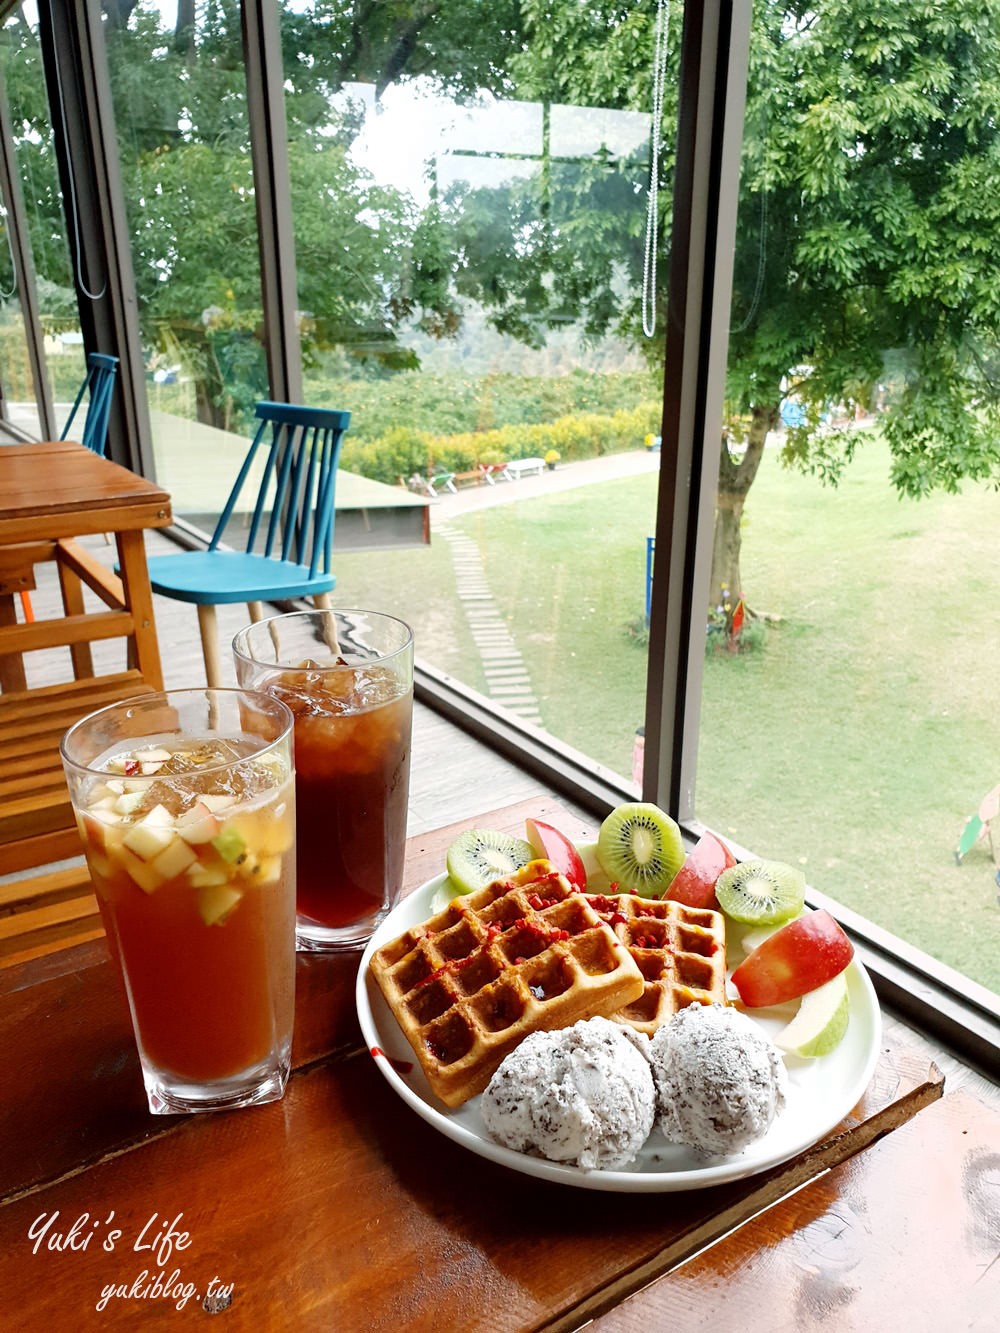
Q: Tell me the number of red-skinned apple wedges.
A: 3